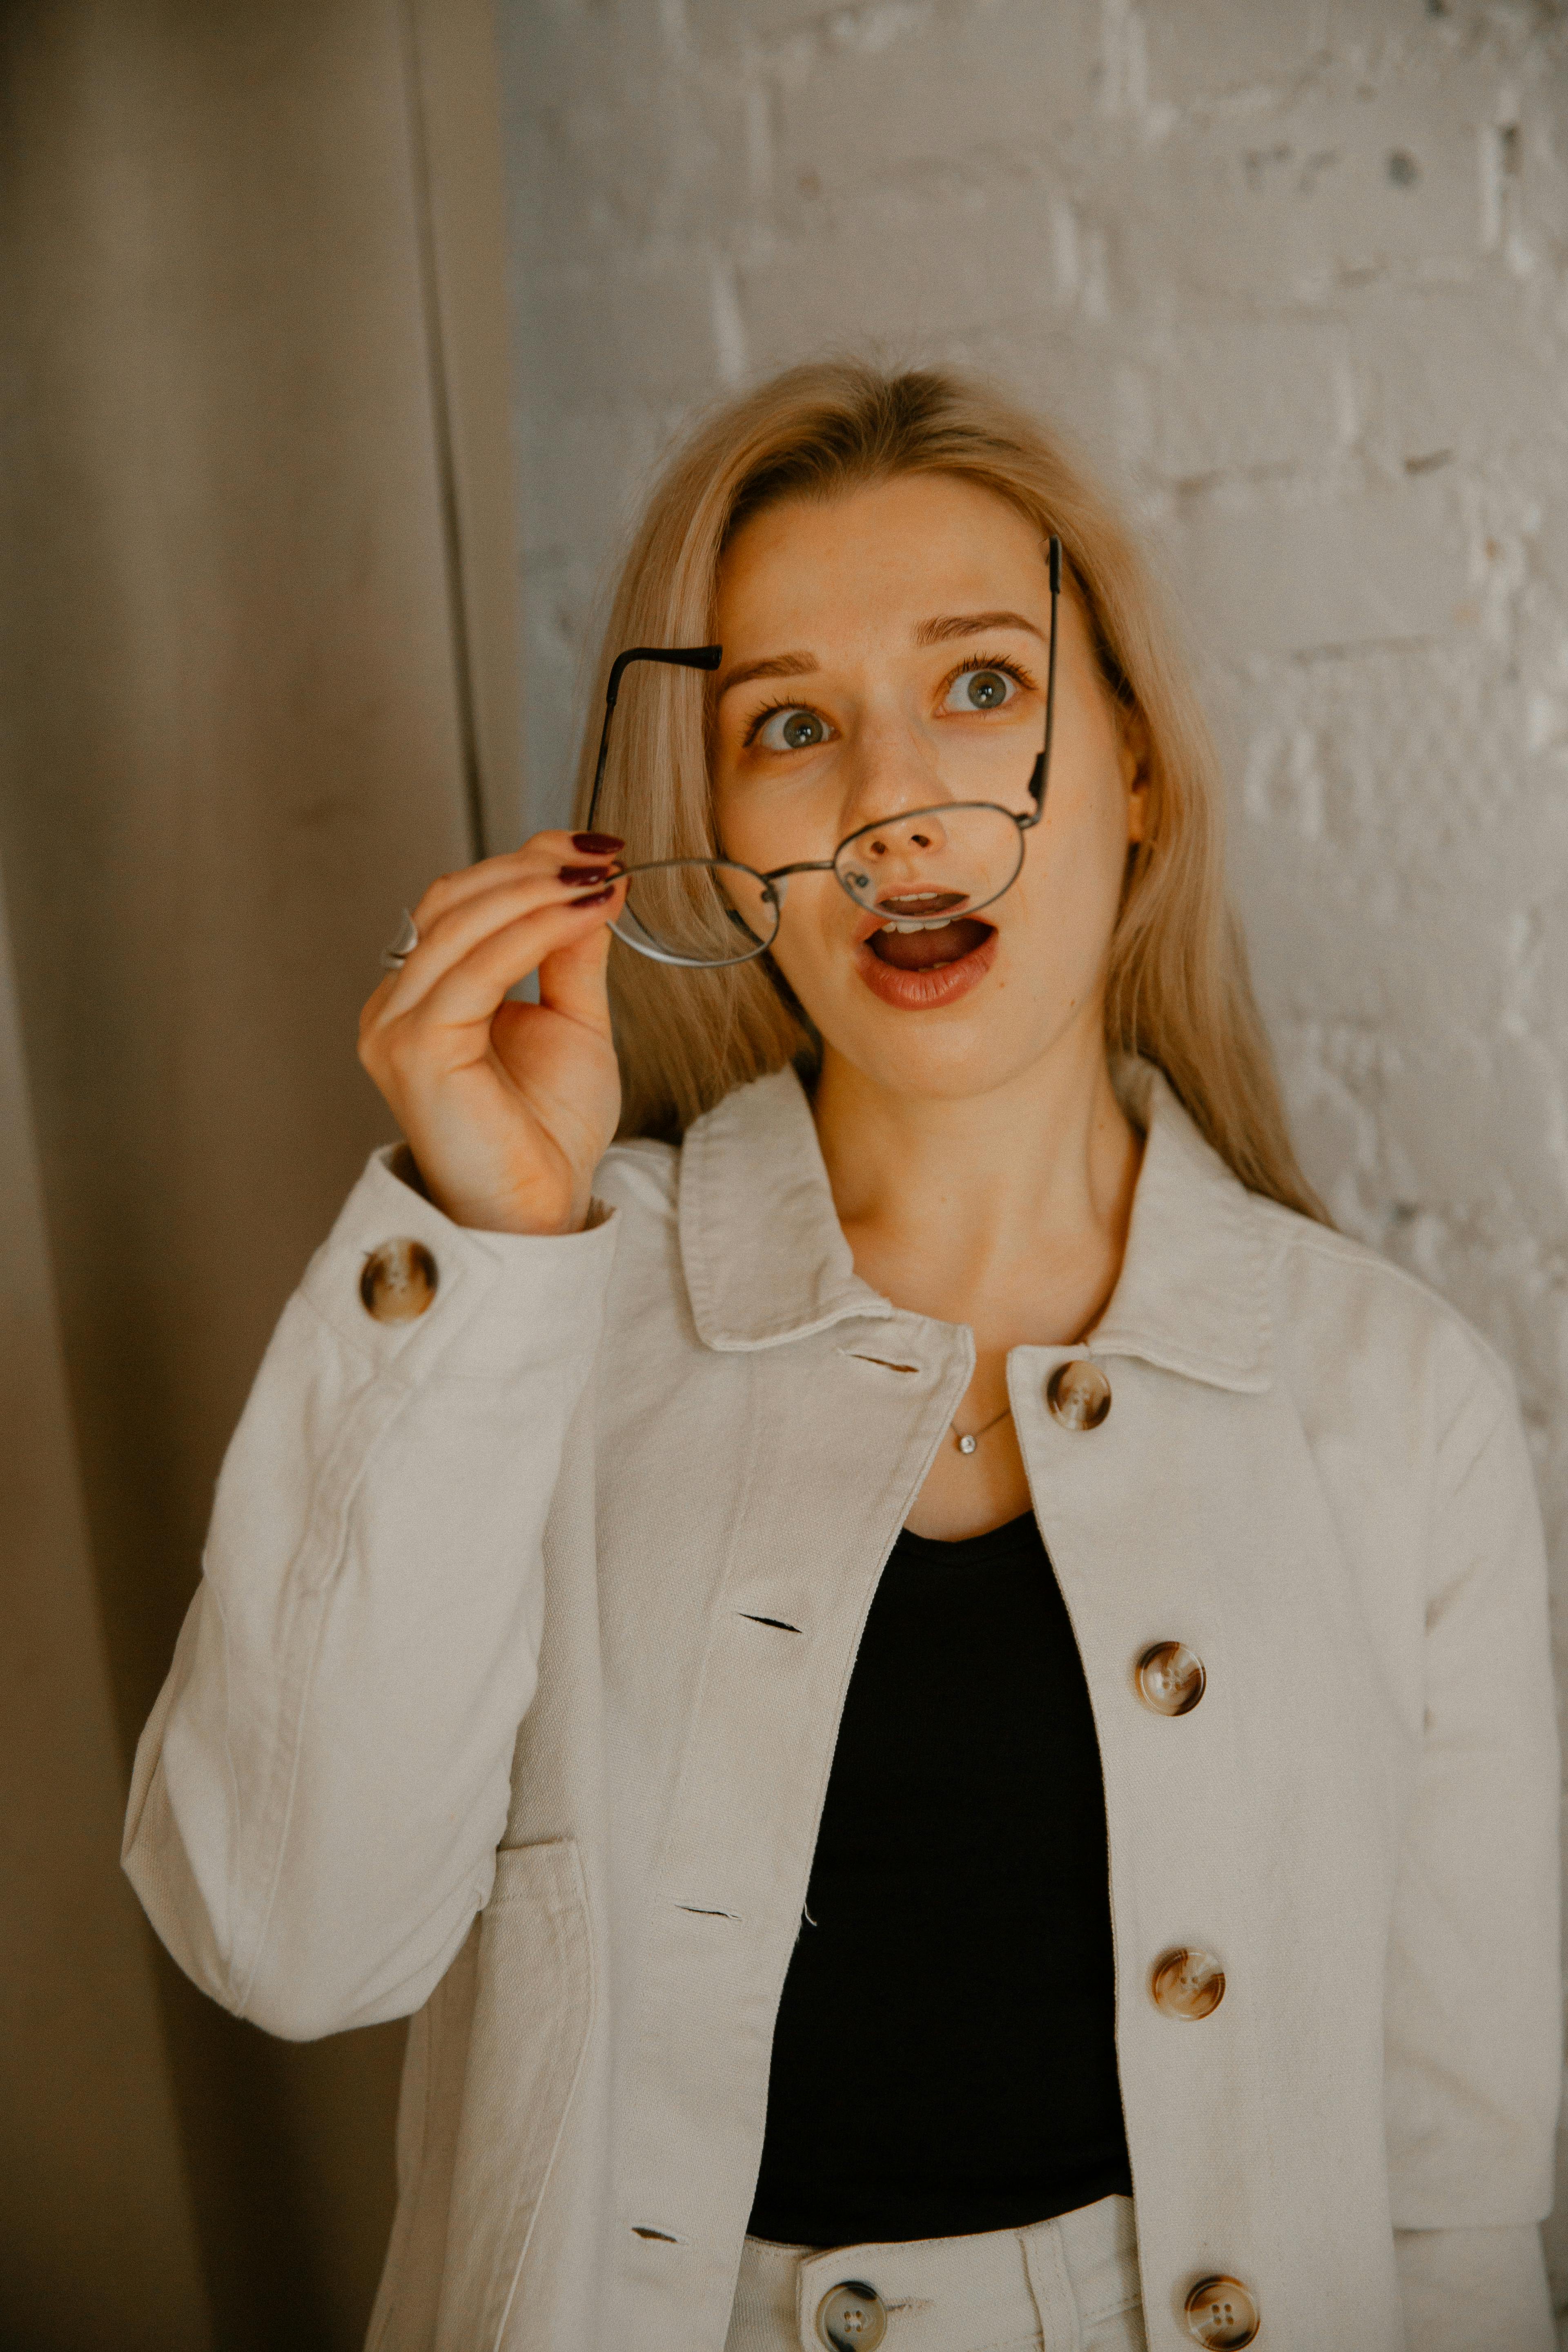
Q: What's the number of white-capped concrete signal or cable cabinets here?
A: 0